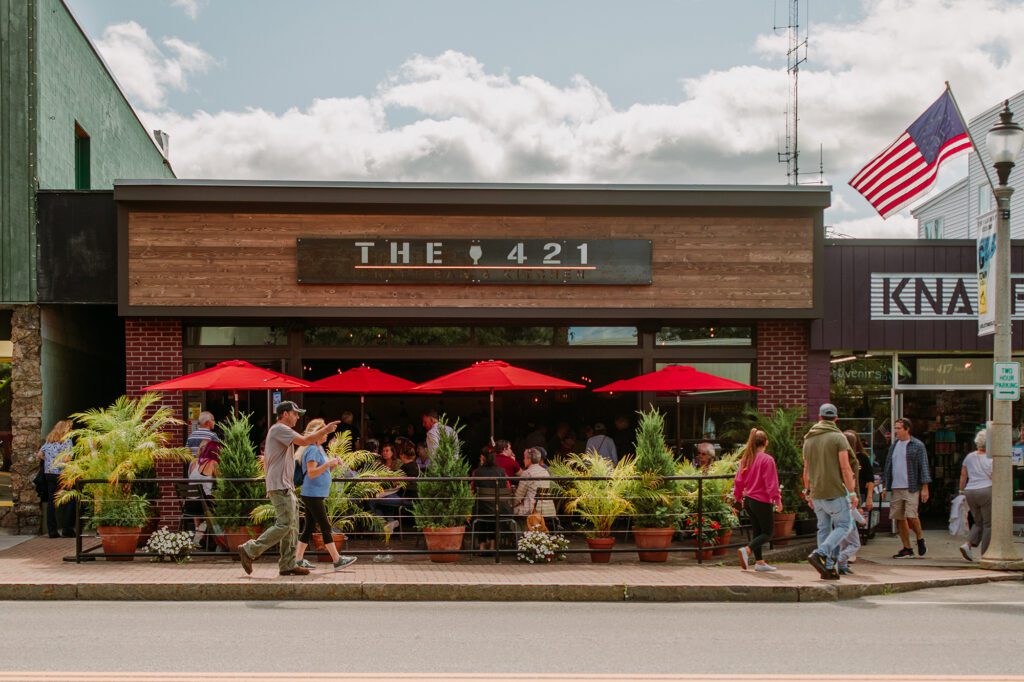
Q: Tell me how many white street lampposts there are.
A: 1